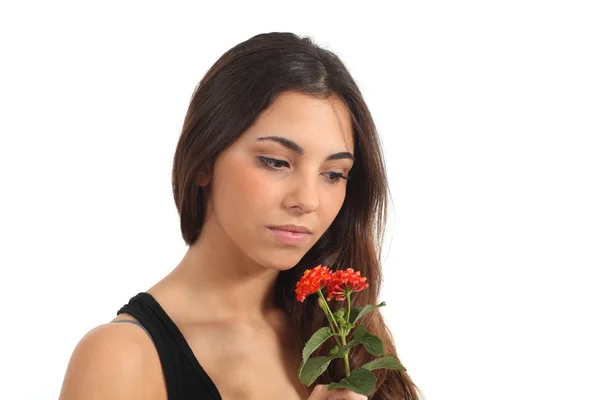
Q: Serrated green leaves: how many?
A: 6